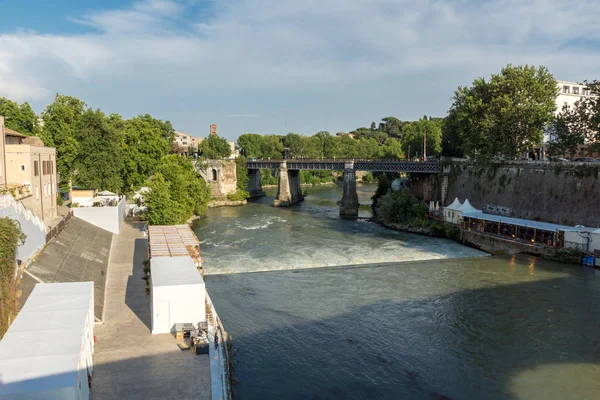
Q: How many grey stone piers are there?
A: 3